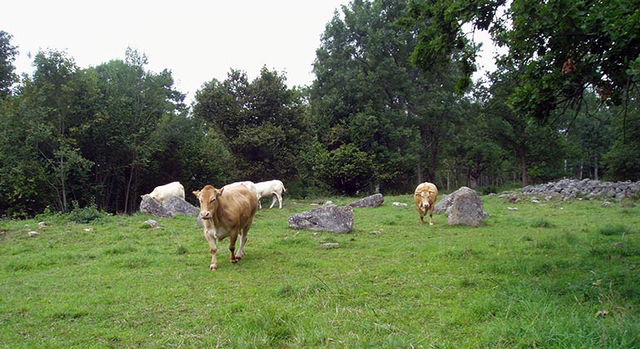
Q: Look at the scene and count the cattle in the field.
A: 5